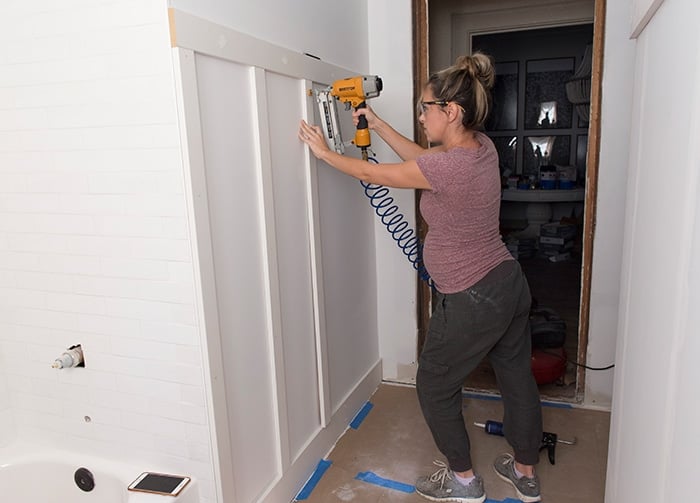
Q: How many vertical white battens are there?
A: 3